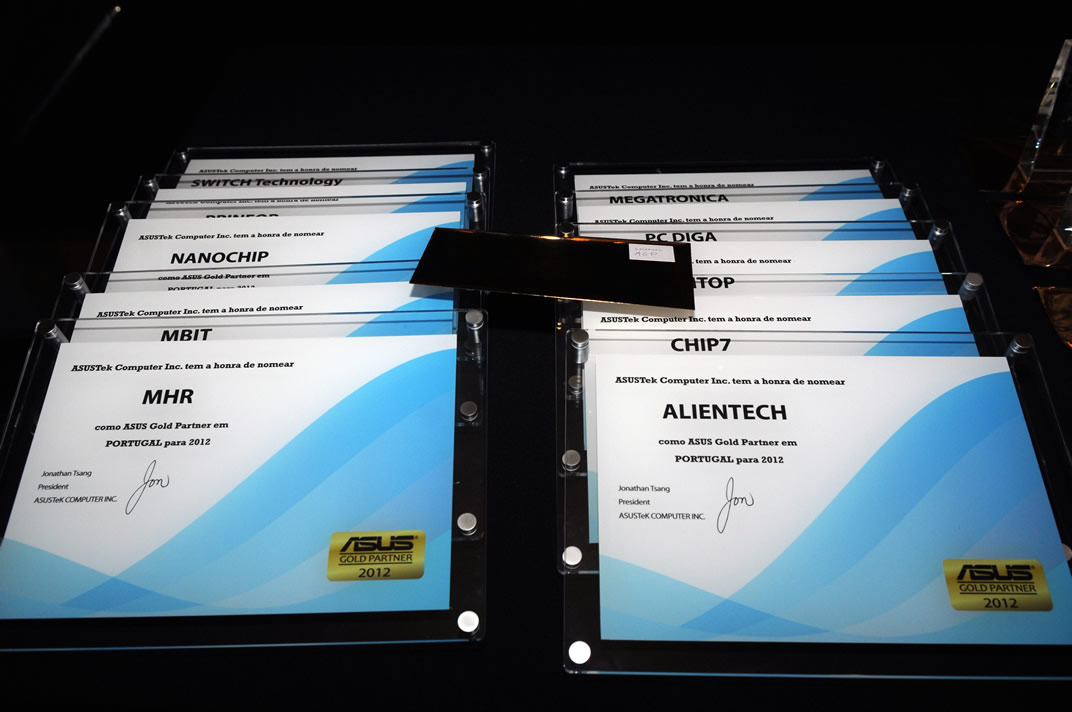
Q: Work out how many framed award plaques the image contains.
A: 10